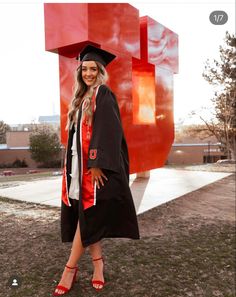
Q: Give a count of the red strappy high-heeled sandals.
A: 2